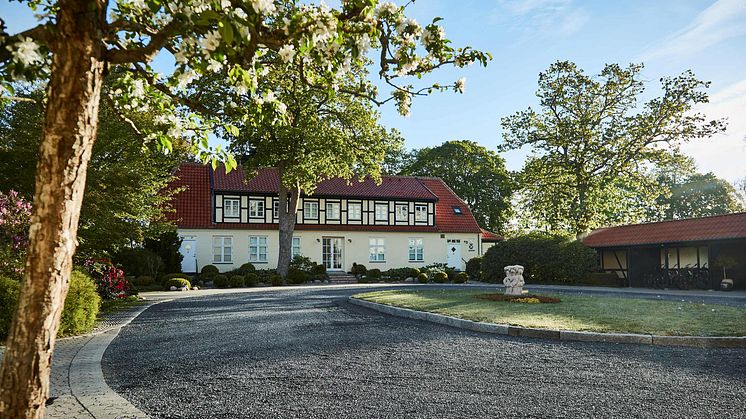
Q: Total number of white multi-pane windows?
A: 14